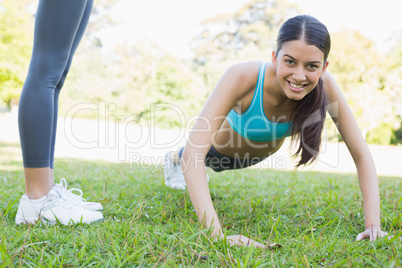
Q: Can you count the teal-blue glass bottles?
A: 0